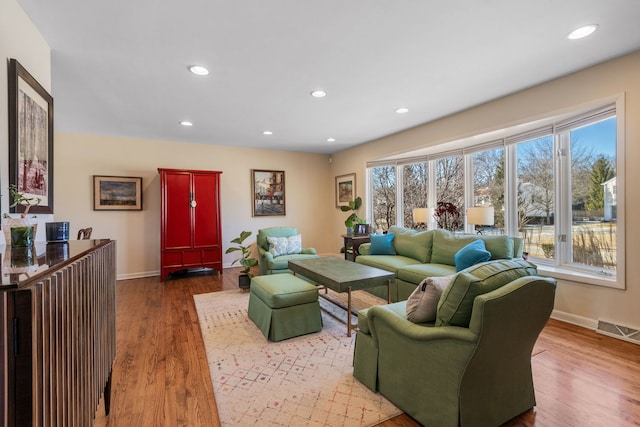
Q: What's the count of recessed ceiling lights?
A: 7